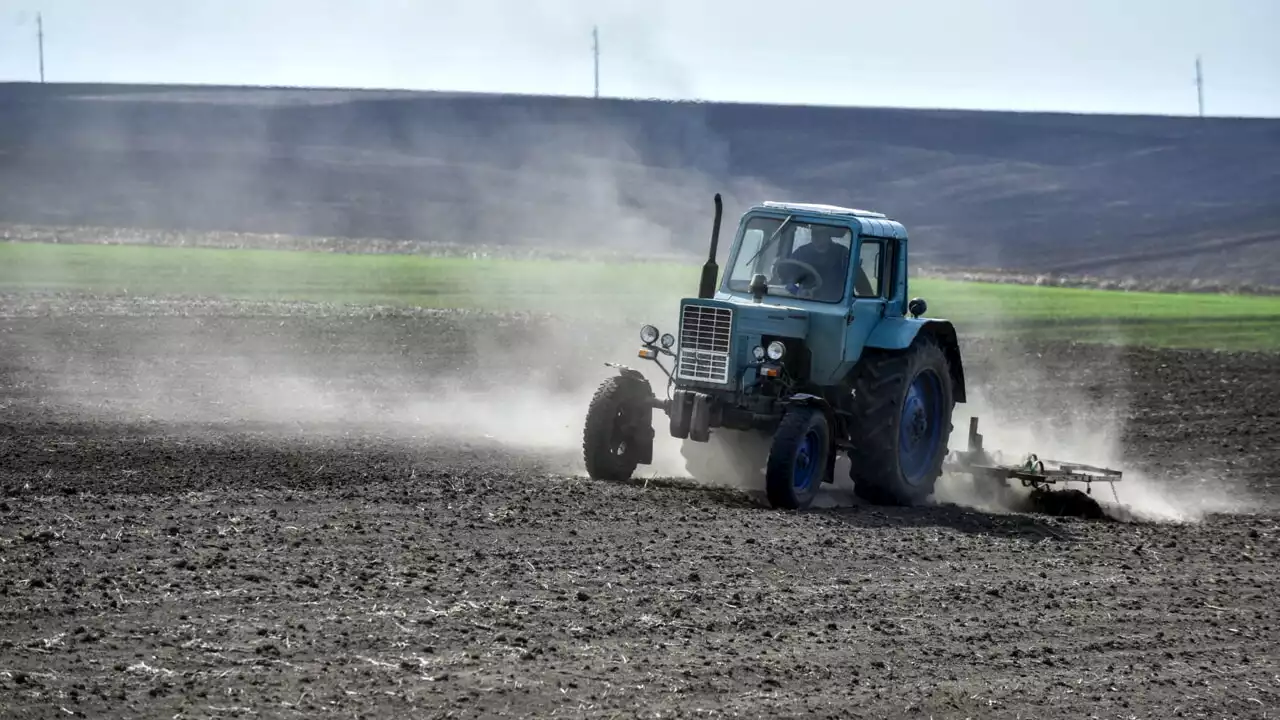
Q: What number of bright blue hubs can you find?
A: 2